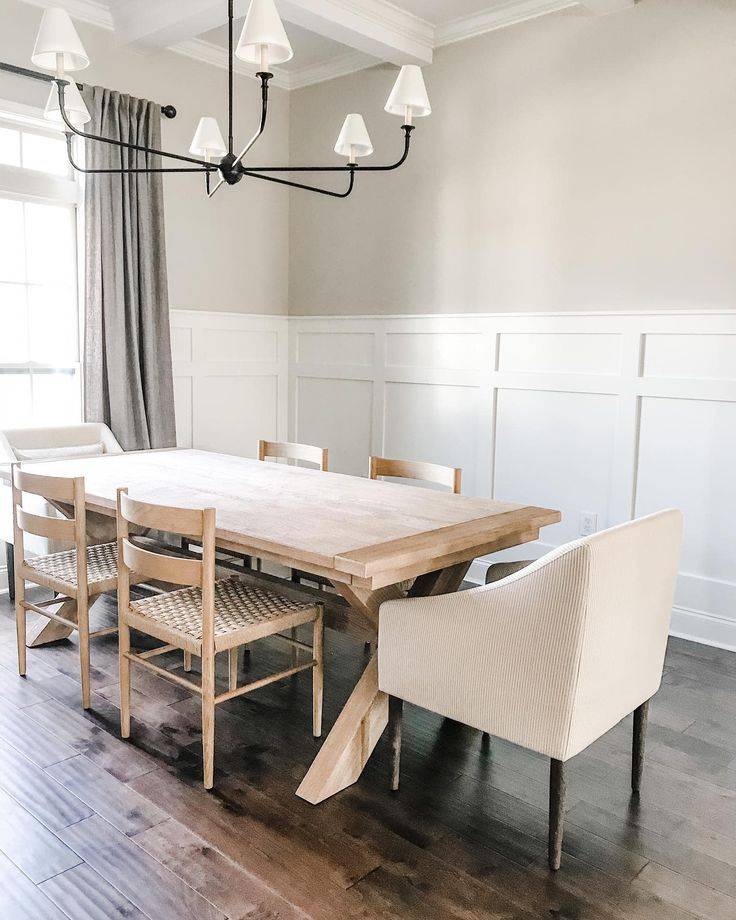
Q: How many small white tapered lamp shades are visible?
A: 6